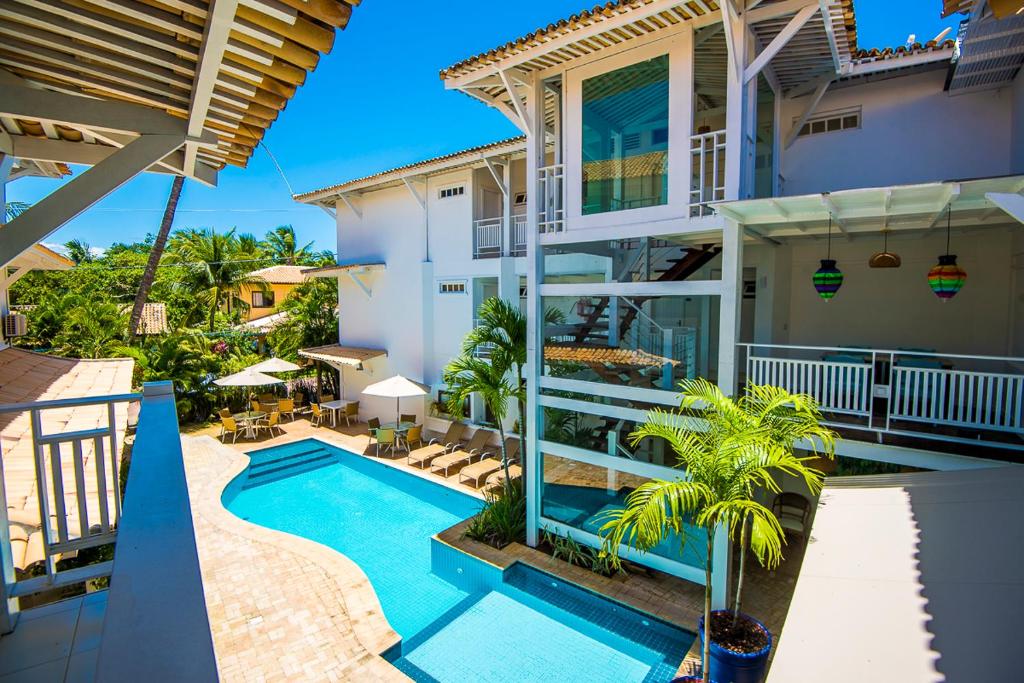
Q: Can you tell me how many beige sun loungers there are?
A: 4